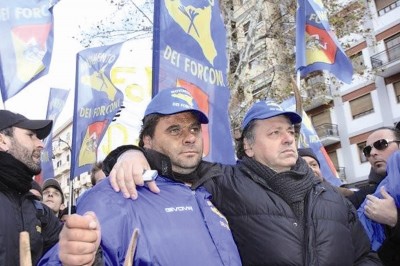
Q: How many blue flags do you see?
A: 6